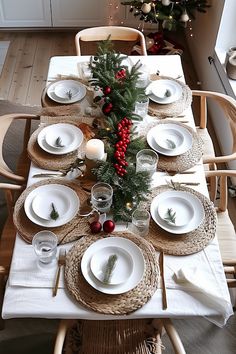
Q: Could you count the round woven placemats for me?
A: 7